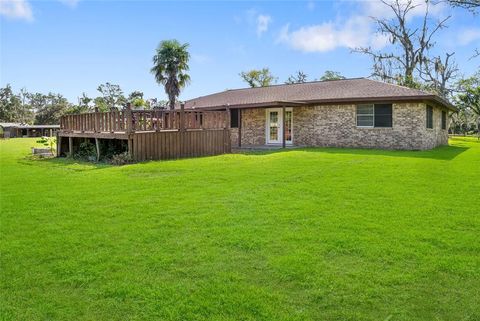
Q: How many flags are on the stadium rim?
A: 0